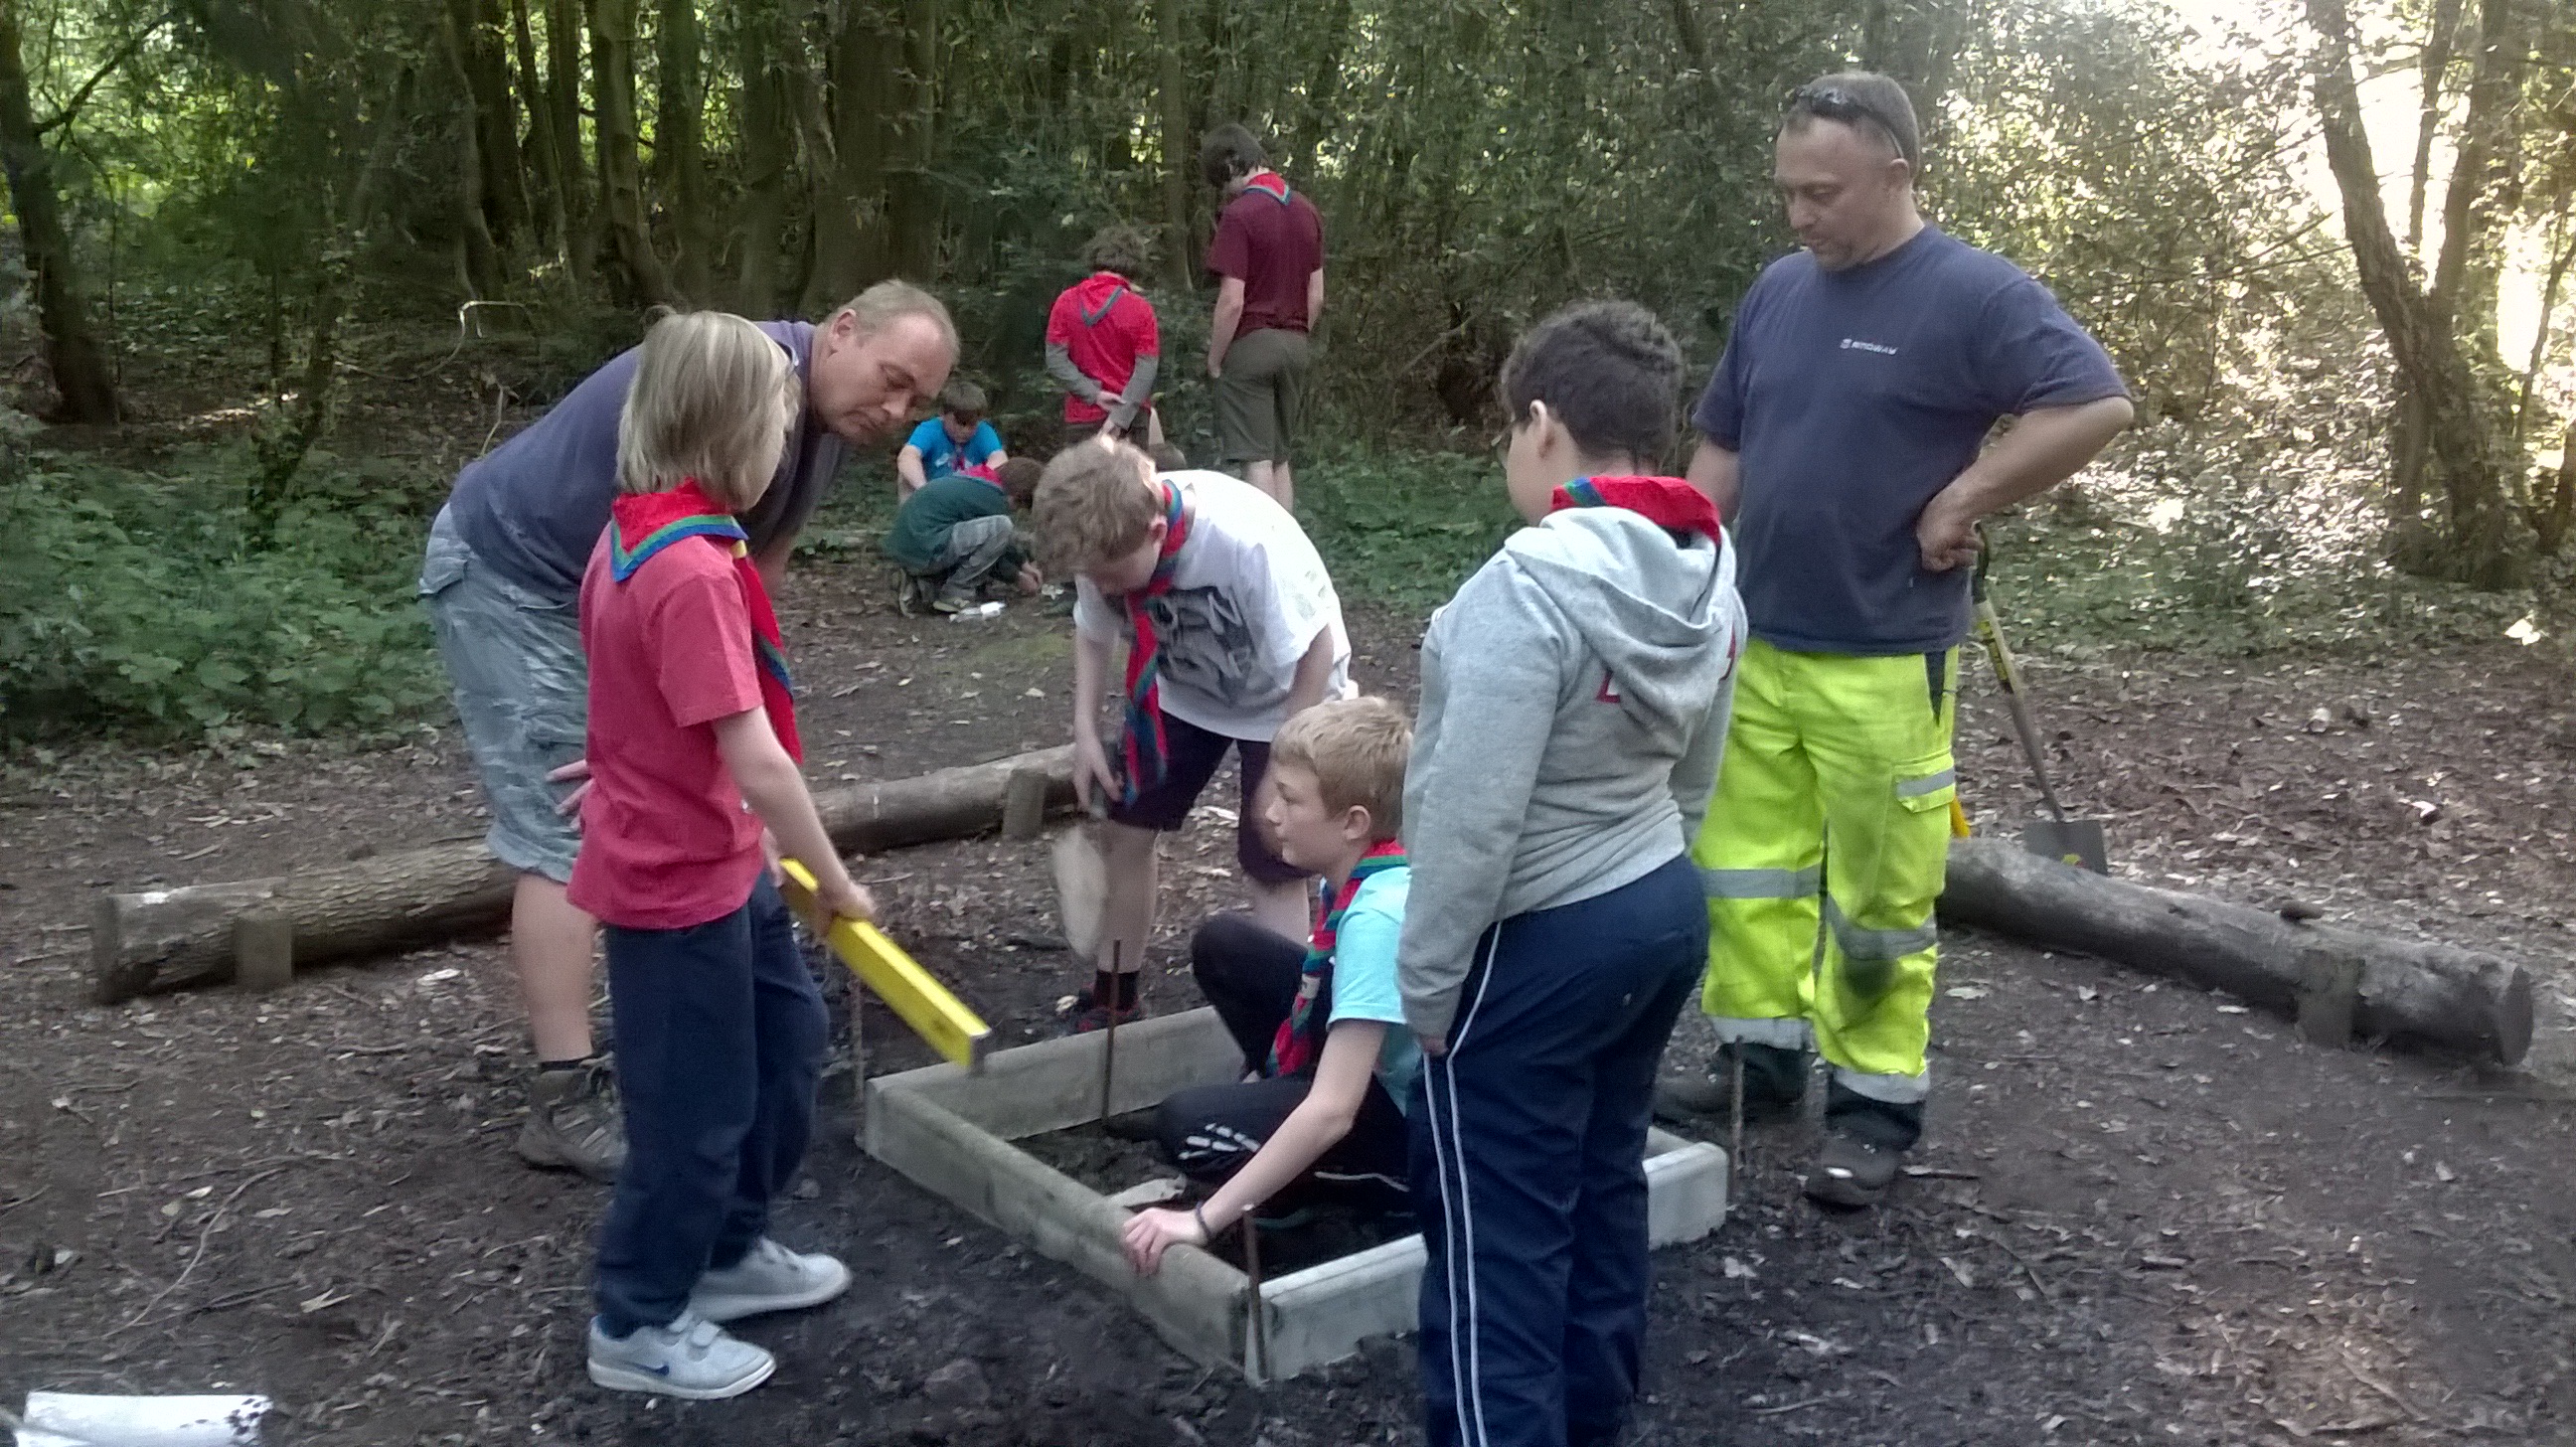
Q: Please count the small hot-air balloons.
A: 0